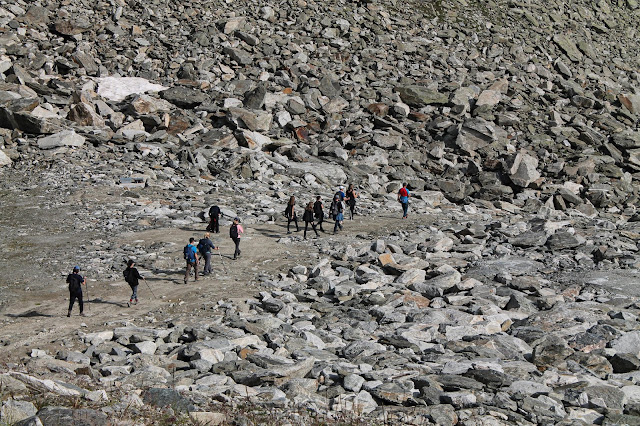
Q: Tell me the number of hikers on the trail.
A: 13